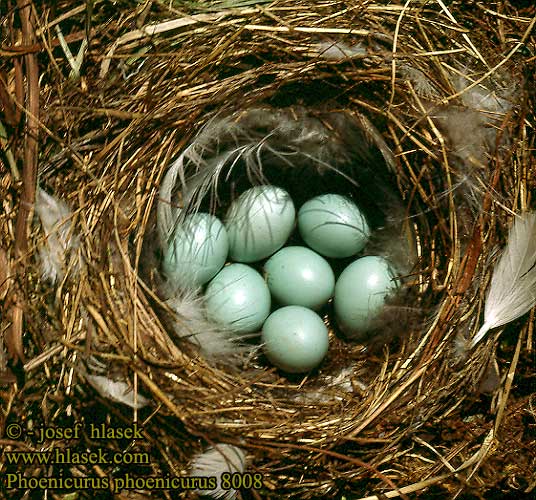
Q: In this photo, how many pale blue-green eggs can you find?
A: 7